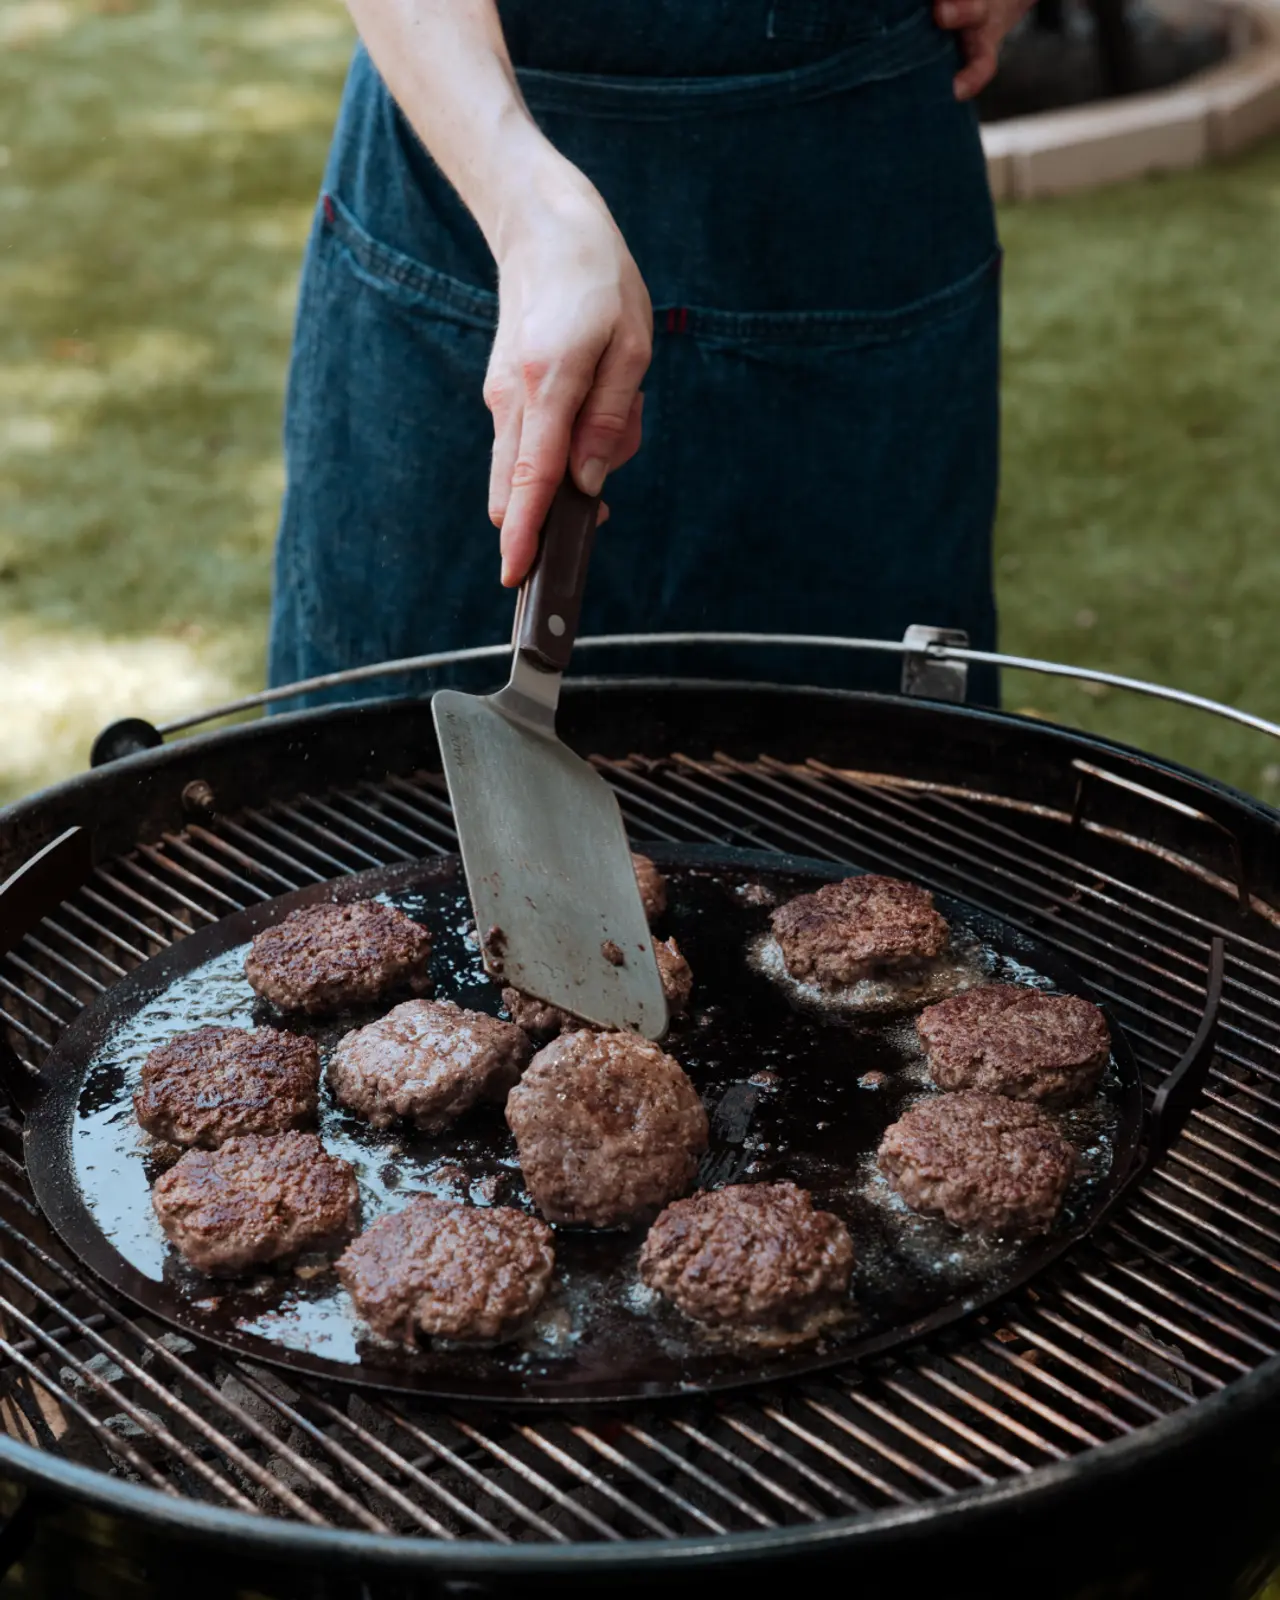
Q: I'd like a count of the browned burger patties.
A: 12